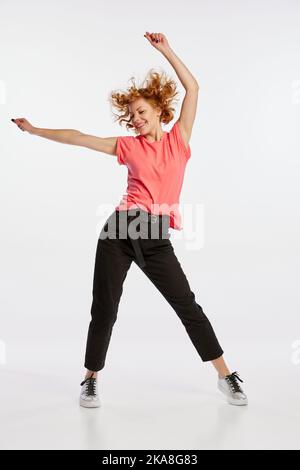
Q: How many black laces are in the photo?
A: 2